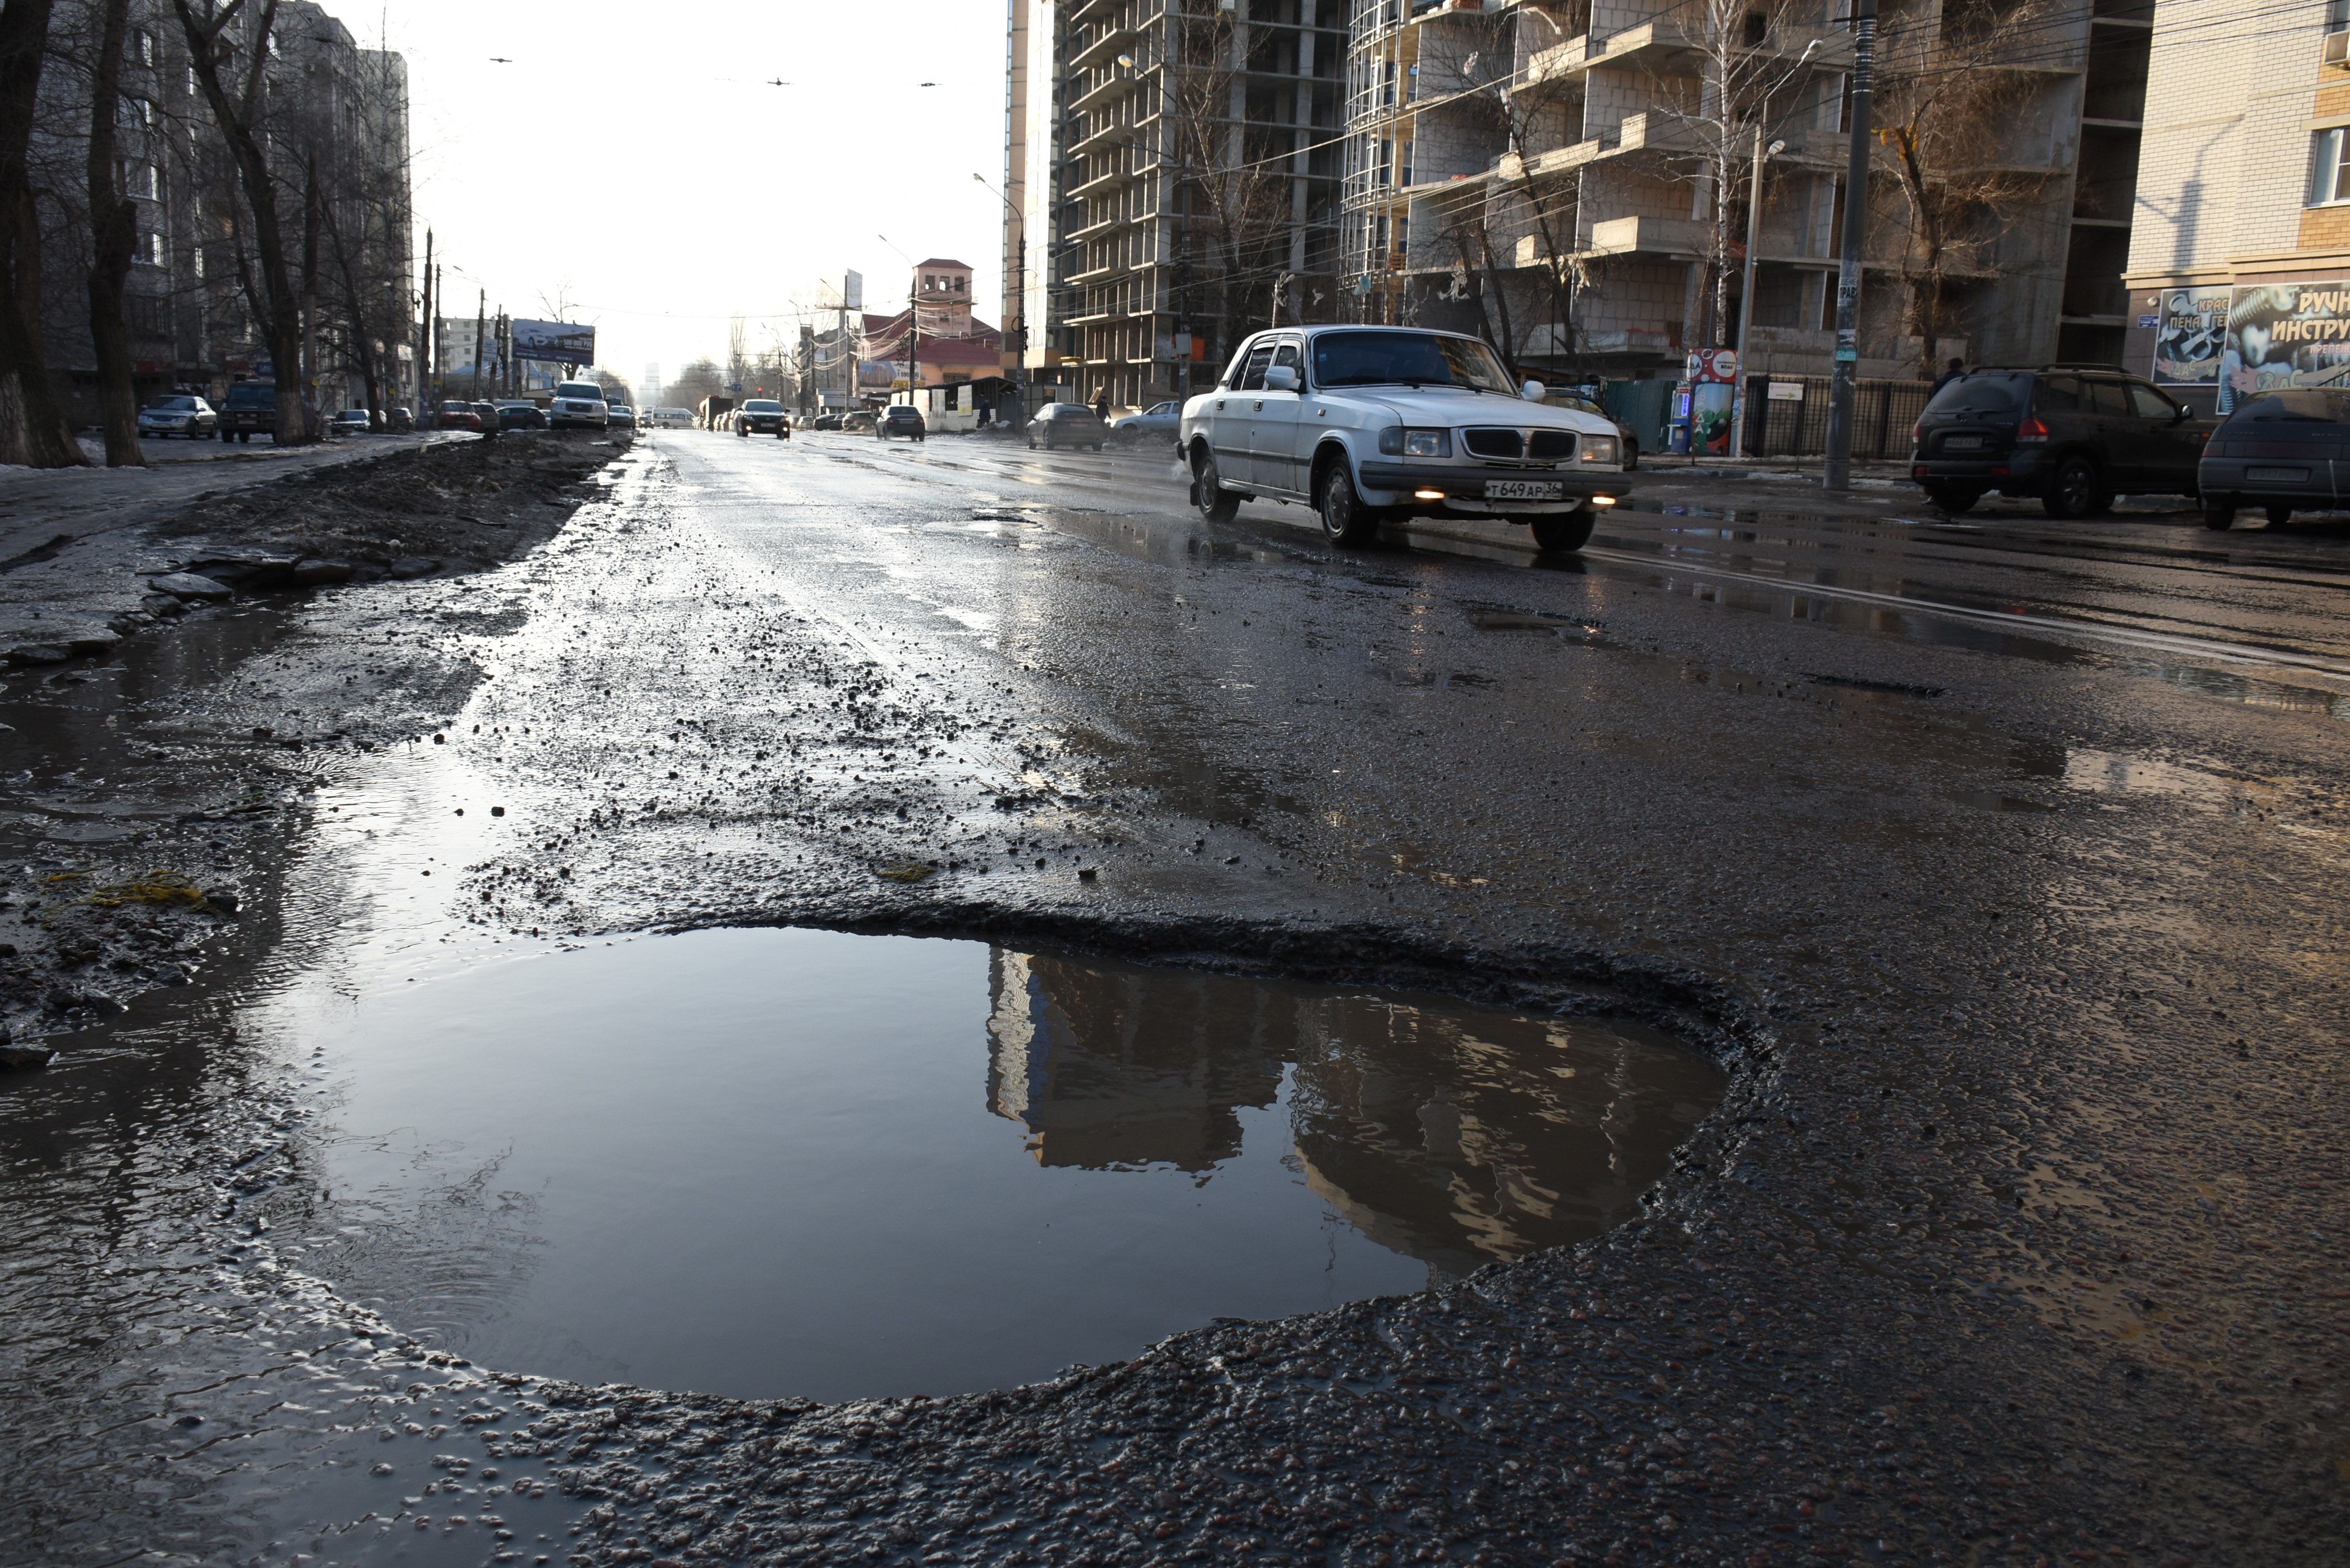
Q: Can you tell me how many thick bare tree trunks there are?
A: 3